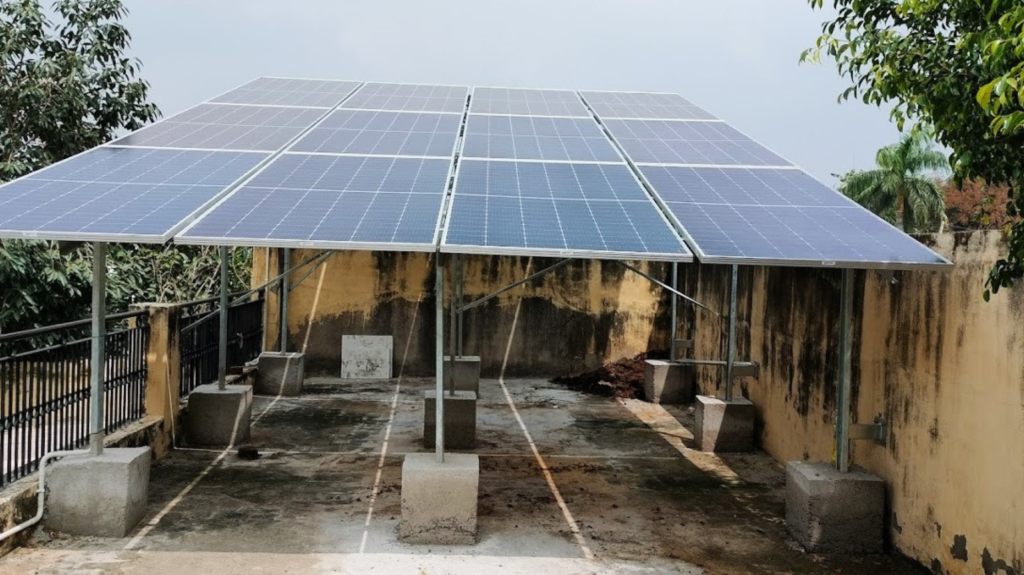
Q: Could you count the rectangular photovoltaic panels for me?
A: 12